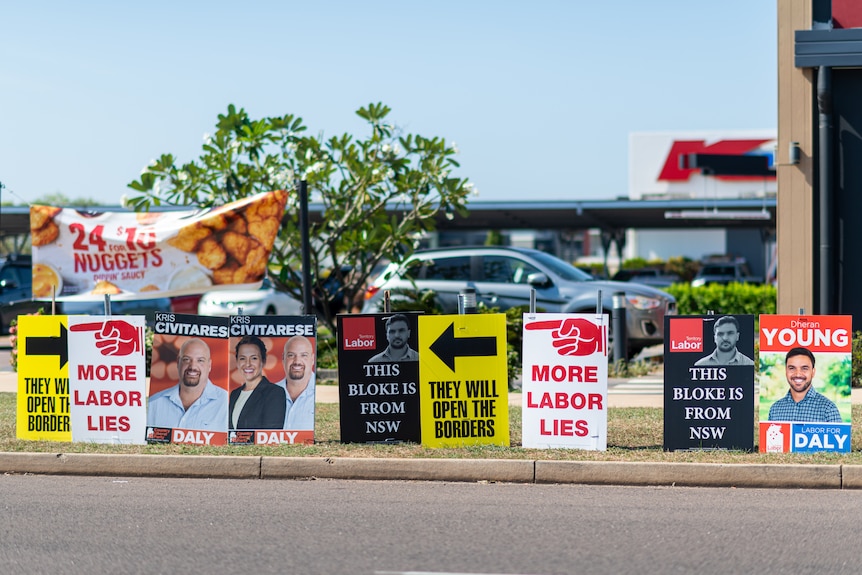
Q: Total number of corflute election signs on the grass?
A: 9